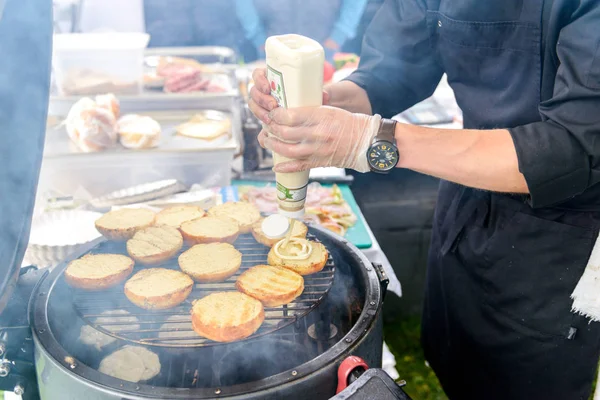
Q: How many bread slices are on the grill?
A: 12